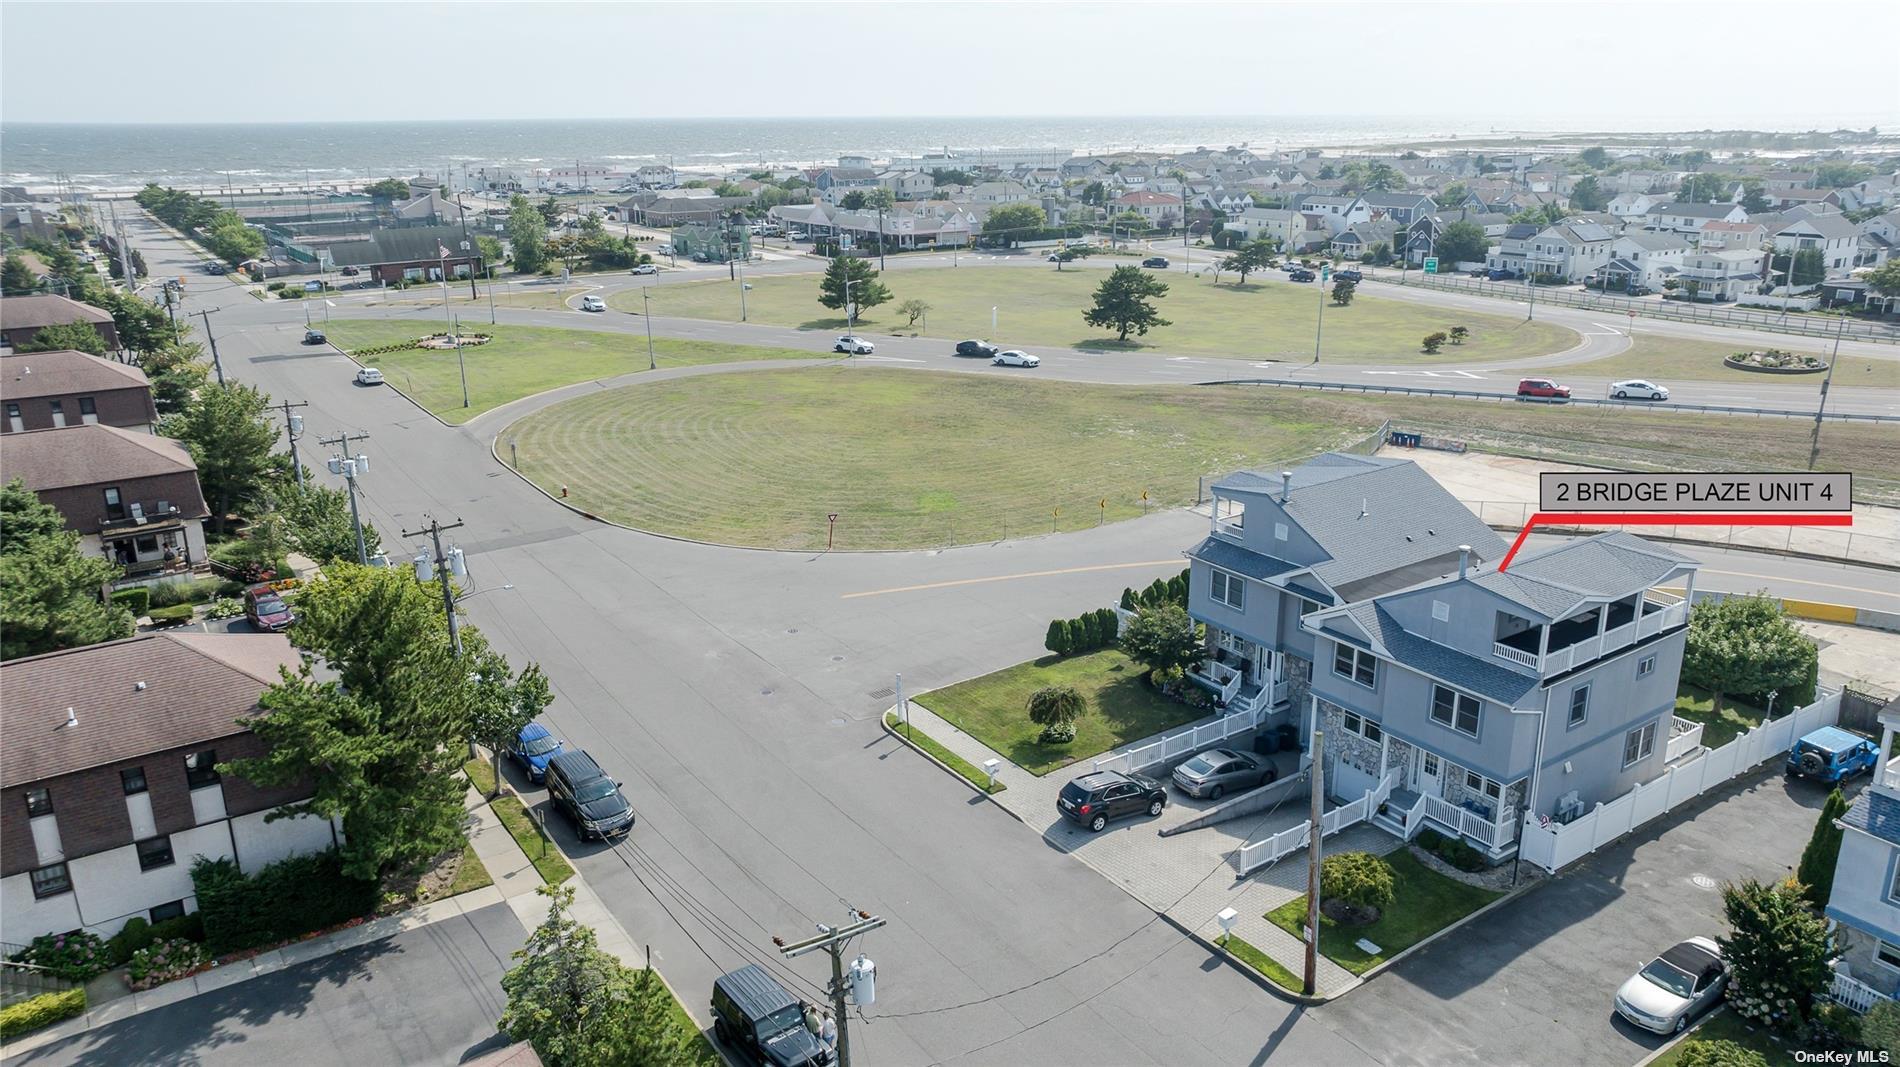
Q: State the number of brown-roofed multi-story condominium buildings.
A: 4